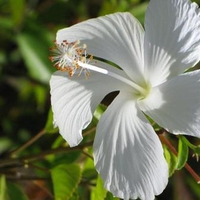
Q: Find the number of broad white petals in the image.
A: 5